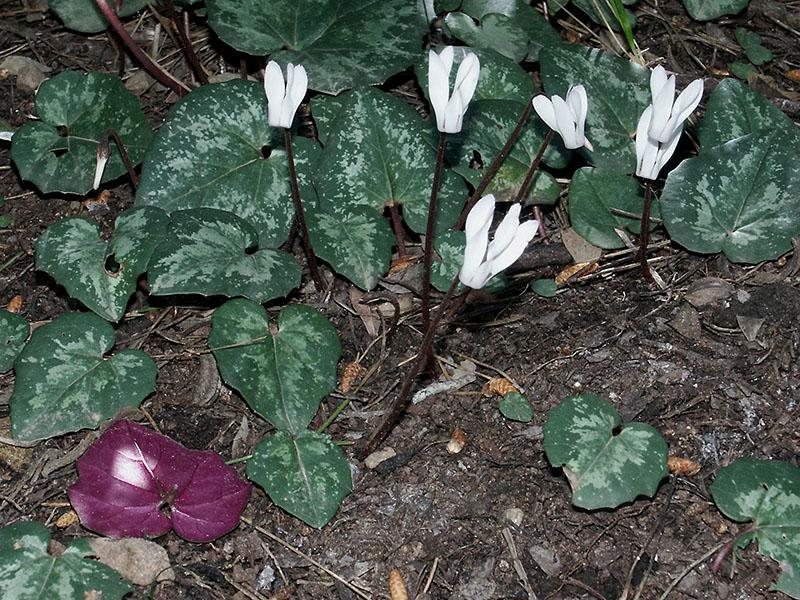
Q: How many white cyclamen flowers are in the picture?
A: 6